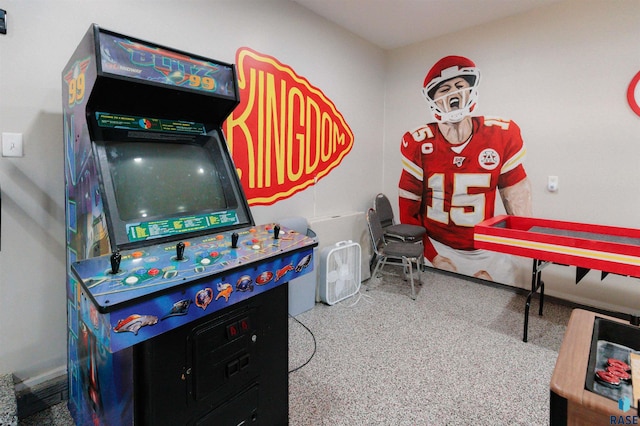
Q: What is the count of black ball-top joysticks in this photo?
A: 4